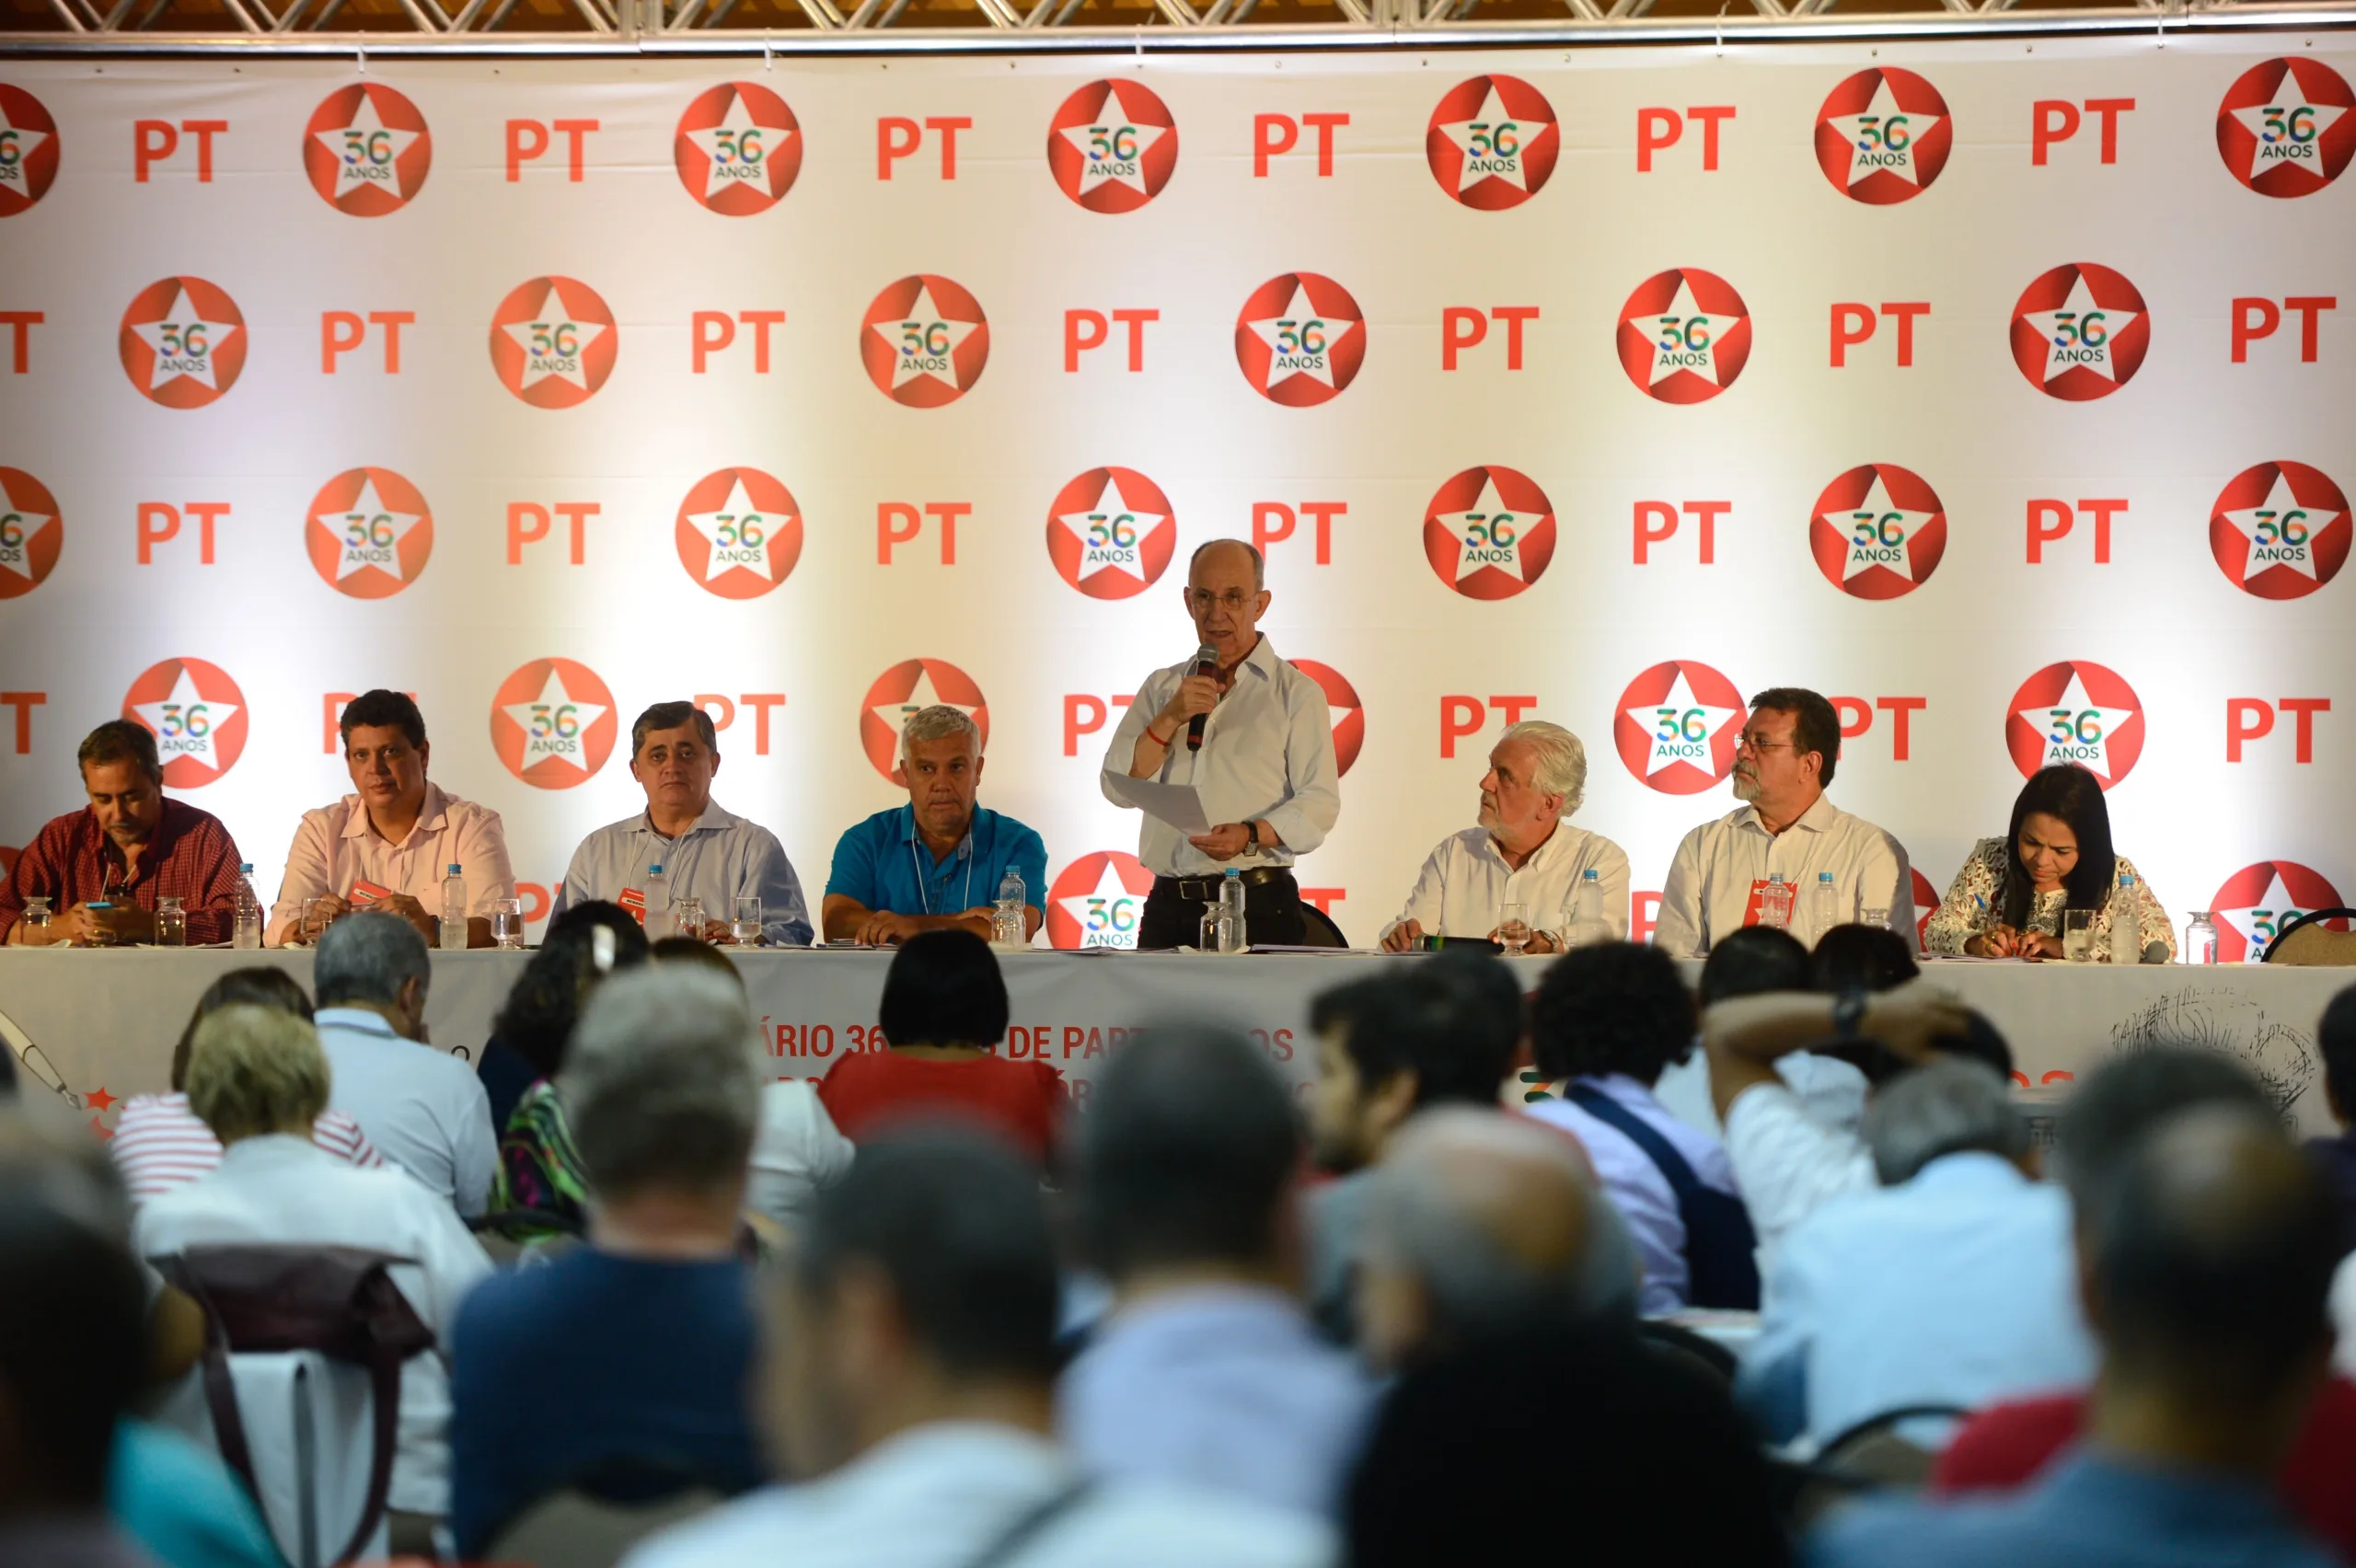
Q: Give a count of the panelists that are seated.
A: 7